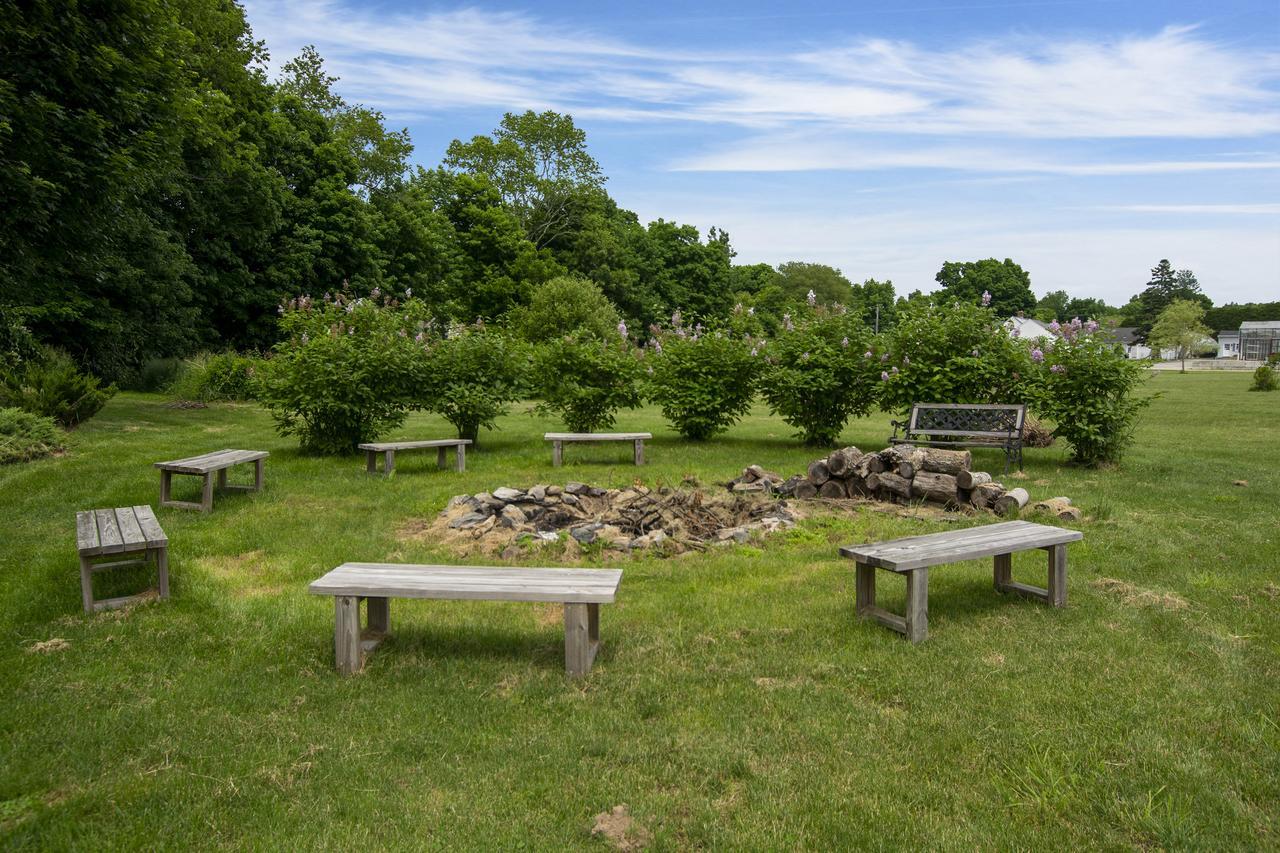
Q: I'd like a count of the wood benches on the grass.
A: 6